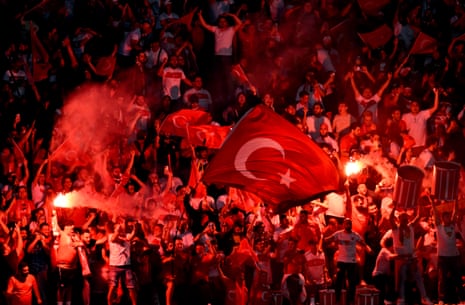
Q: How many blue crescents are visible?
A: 0